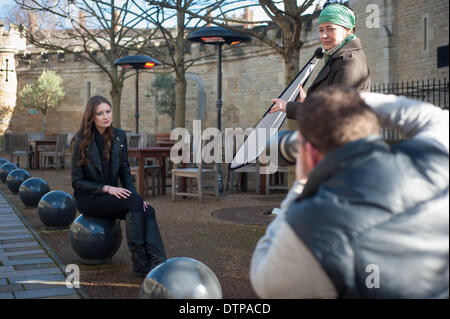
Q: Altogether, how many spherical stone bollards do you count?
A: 7